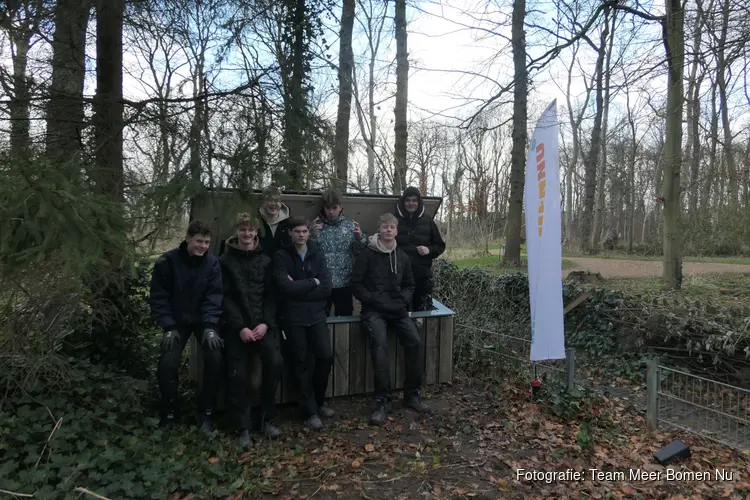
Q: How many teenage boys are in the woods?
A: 7